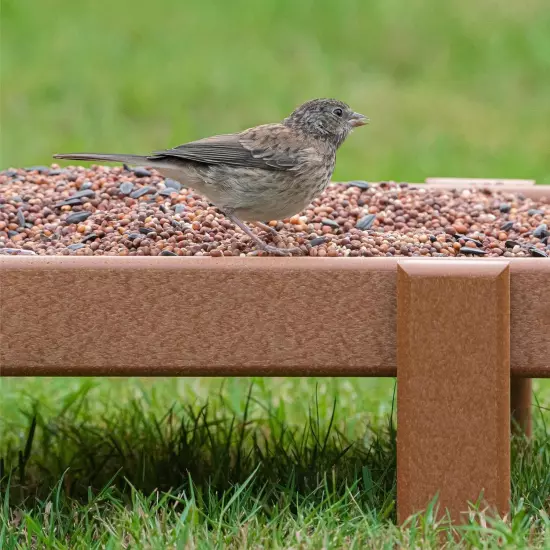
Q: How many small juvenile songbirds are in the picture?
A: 1